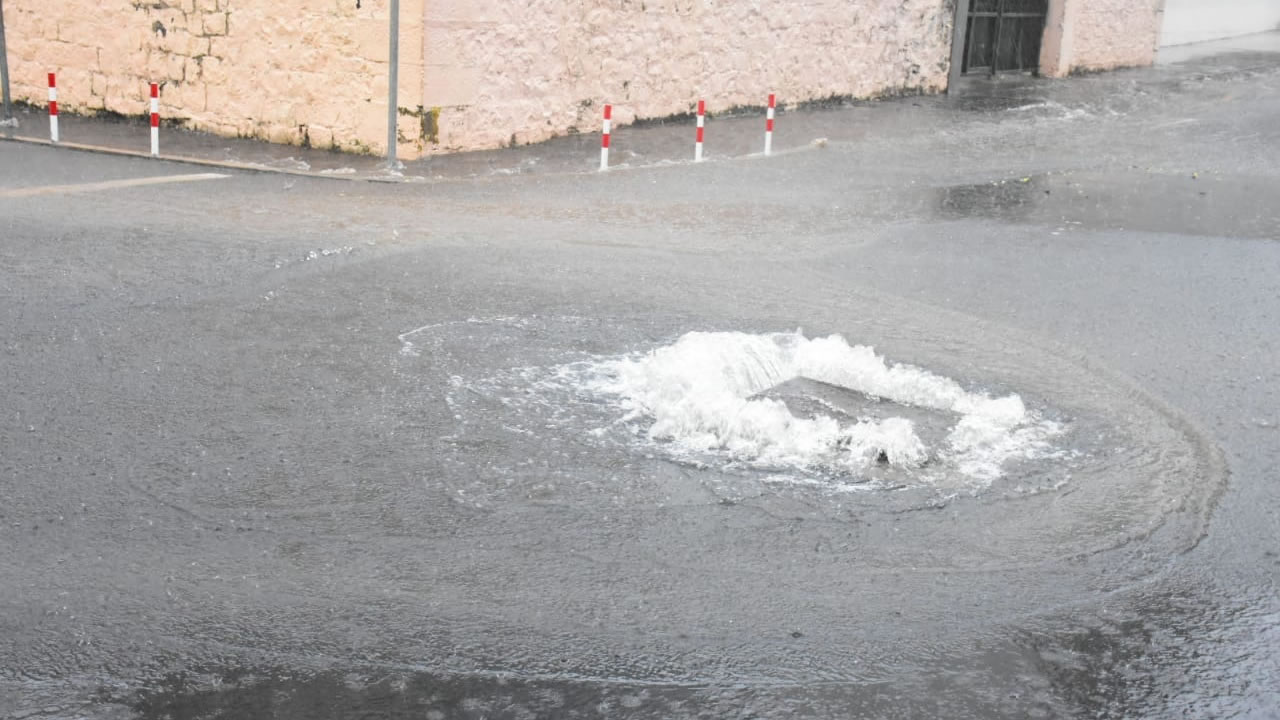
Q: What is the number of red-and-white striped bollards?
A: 5